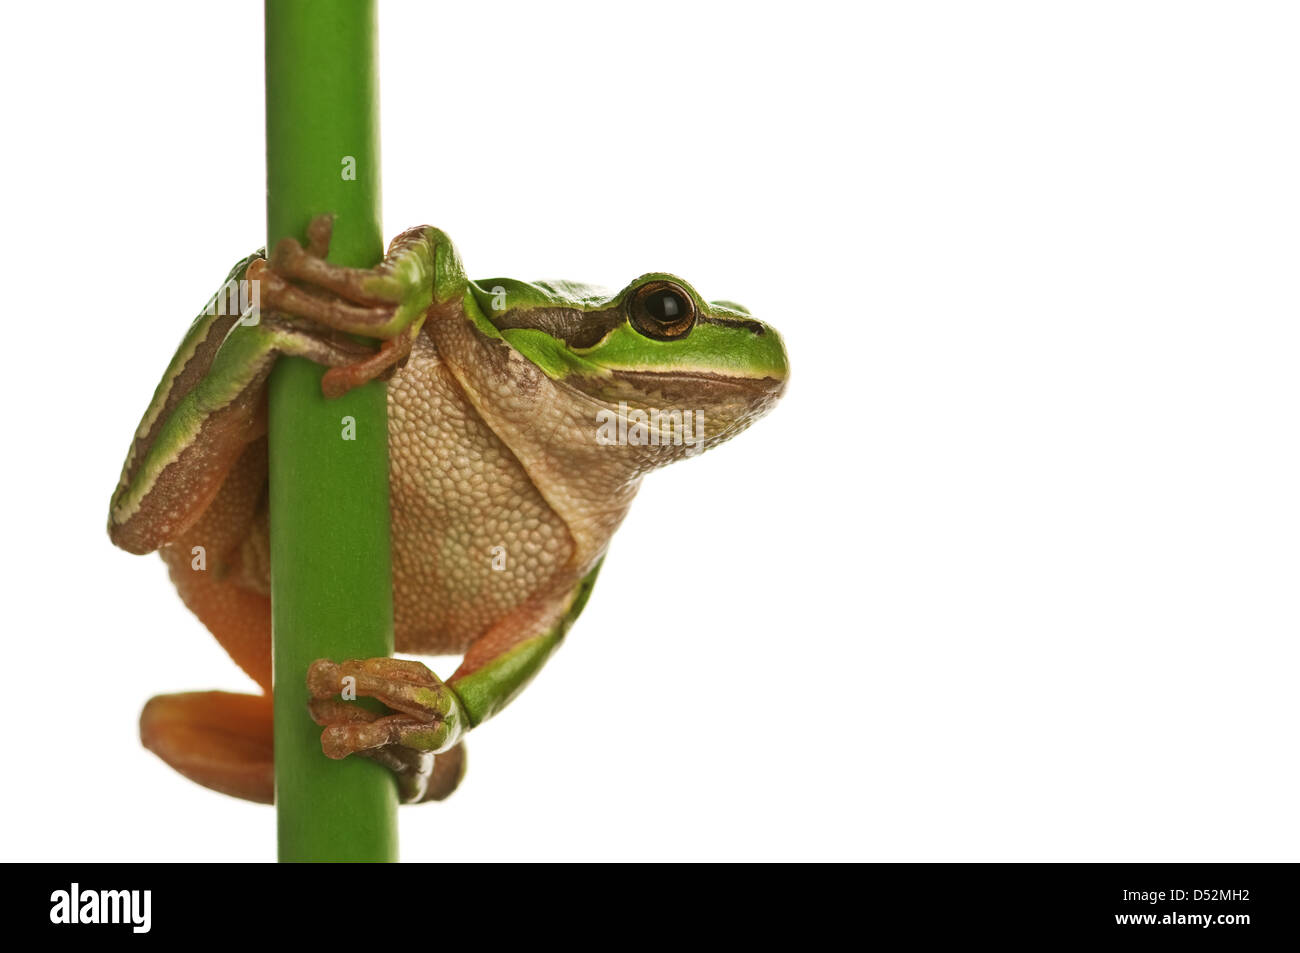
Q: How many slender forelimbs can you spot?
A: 2